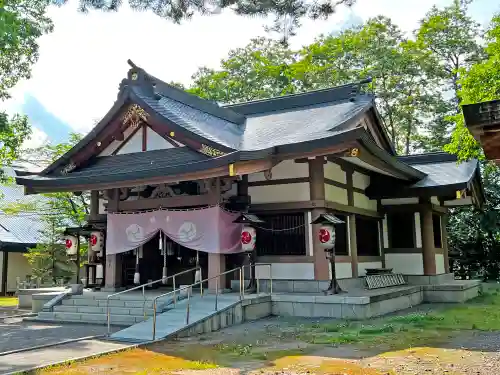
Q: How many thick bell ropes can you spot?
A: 3